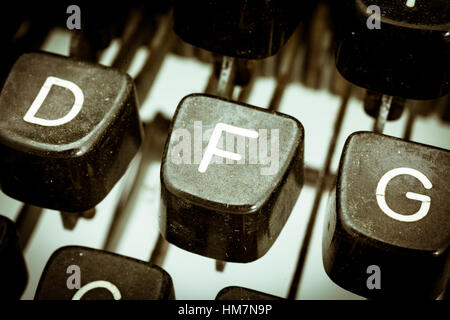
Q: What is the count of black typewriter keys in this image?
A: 8